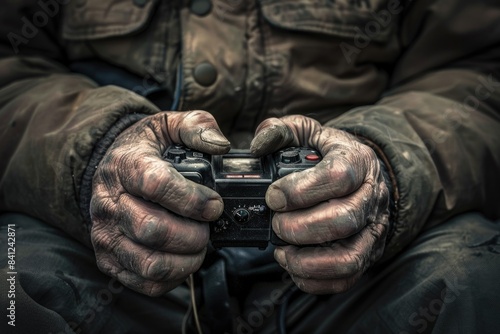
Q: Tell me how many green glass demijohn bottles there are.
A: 0